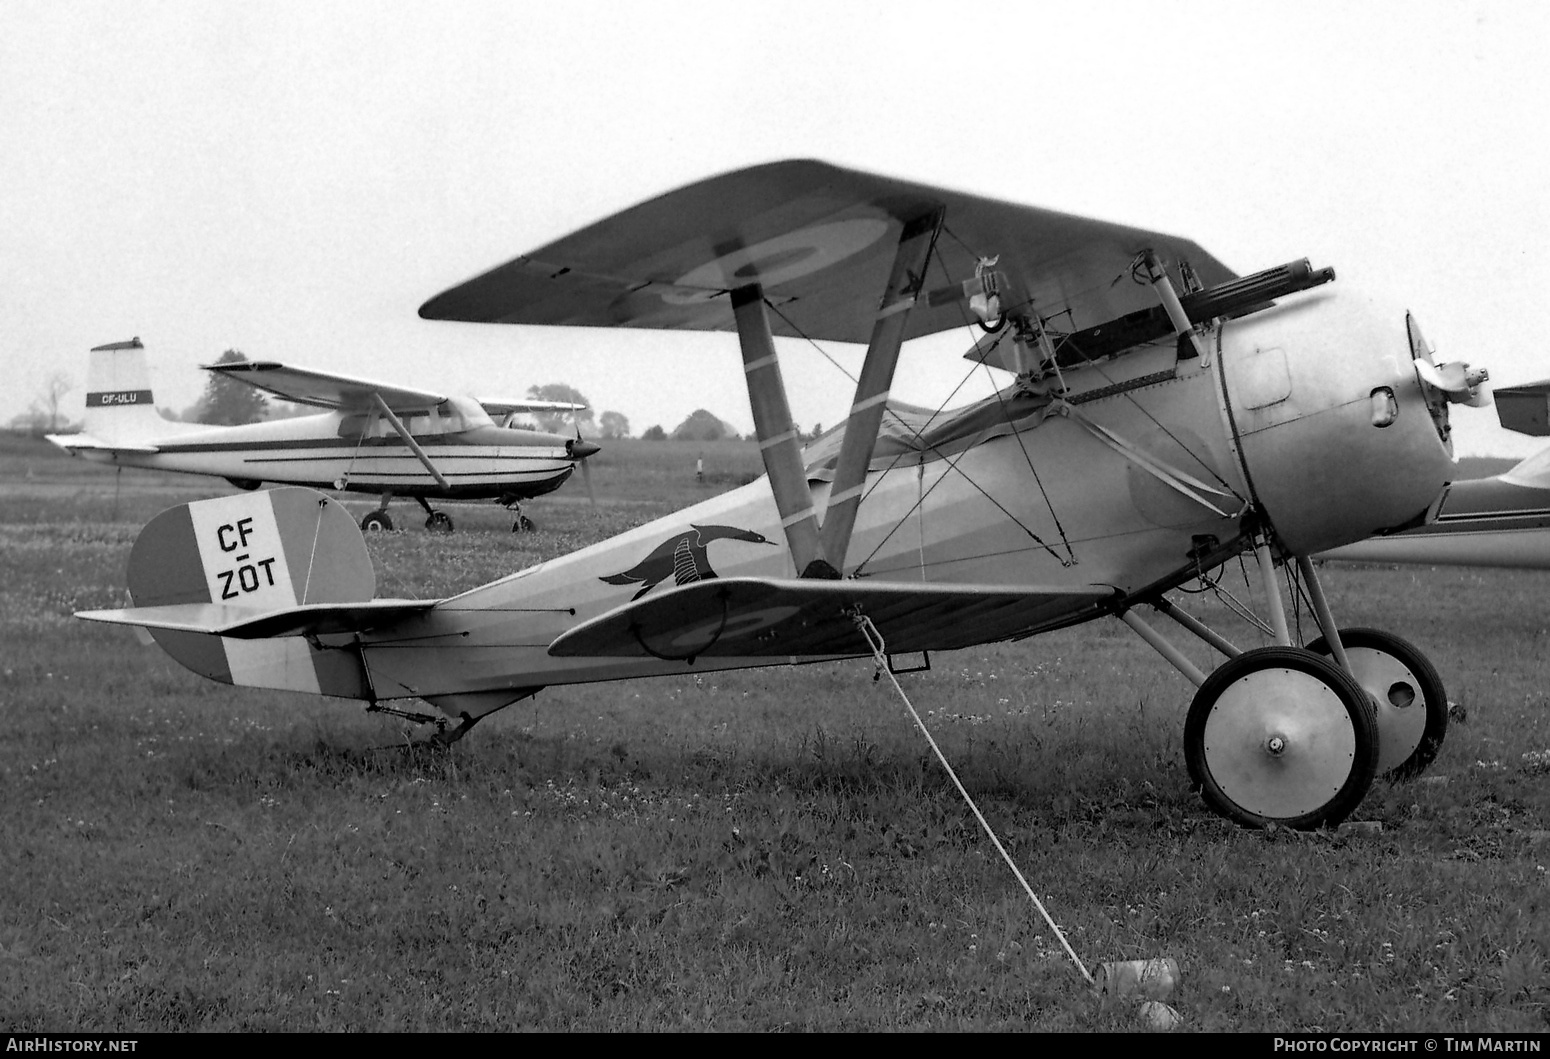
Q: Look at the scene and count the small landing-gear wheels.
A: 3